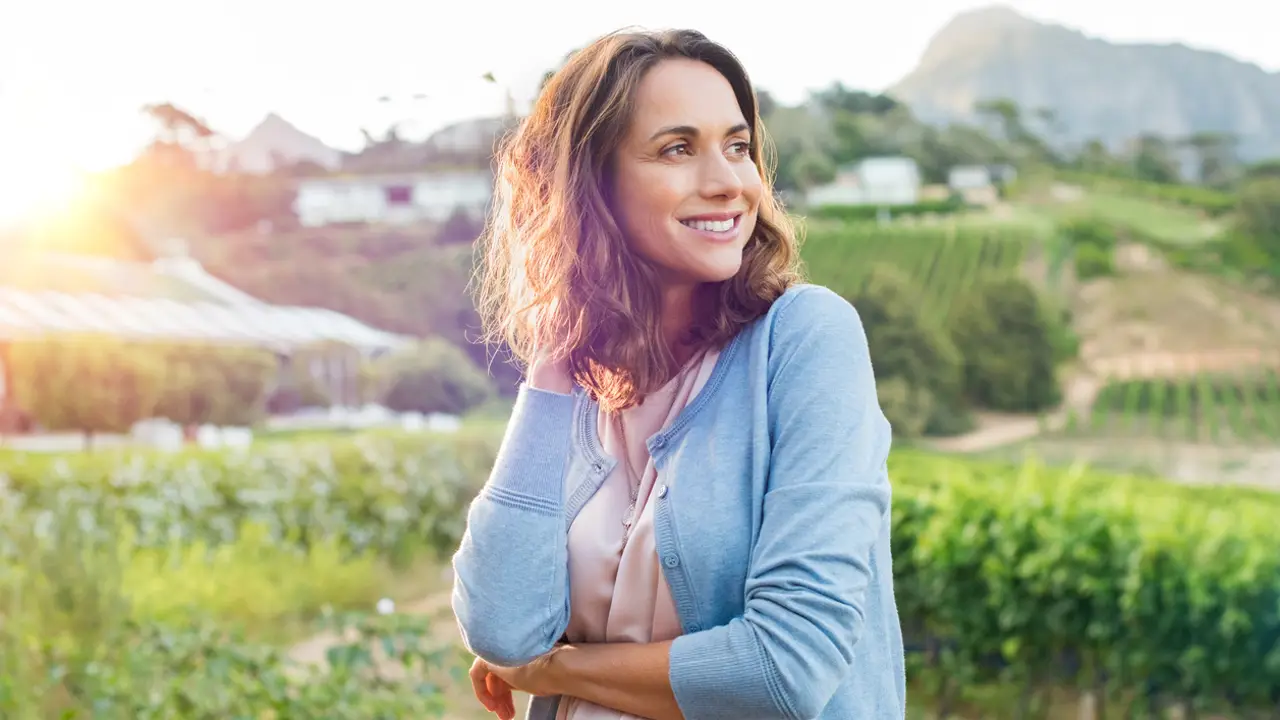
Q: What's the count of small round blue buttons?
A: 4